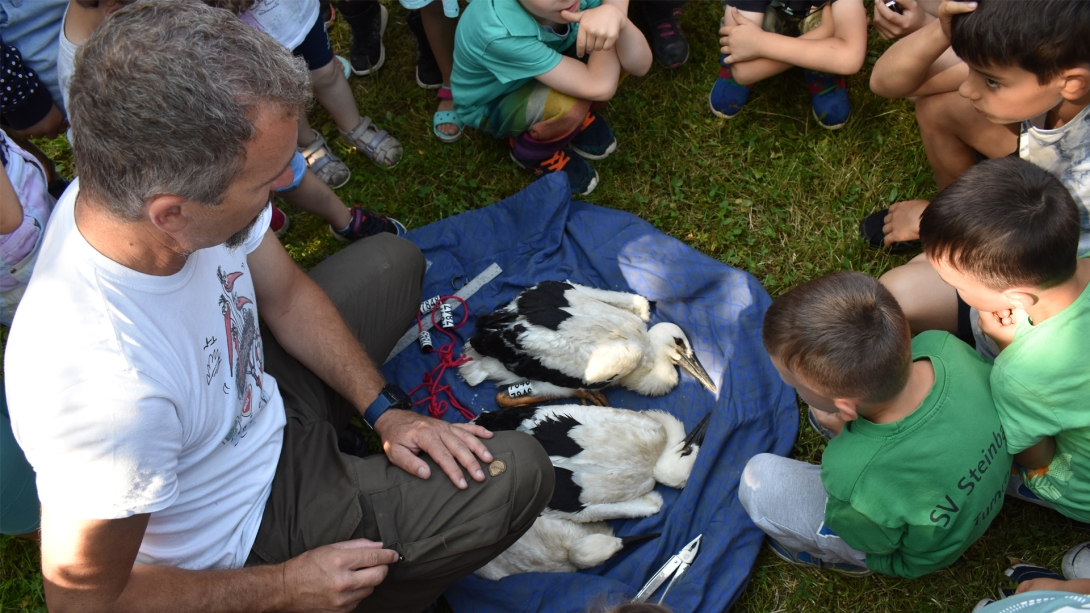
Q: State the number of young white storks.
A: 3